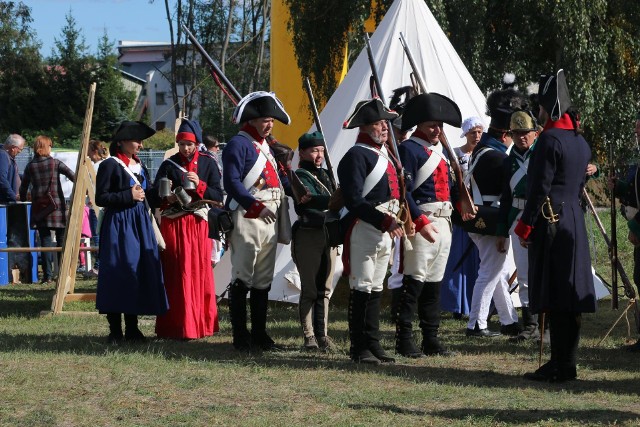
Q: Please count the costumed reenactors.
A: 12